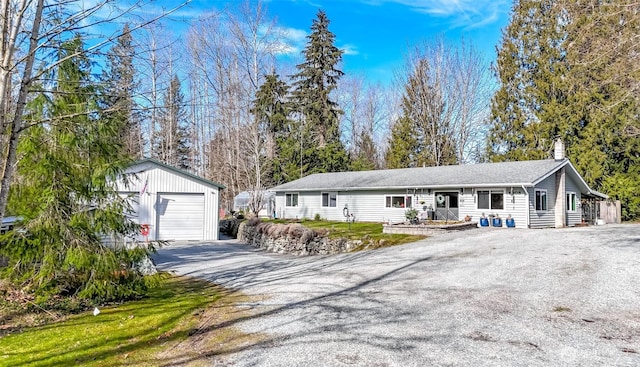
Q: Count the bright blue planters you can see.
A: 3